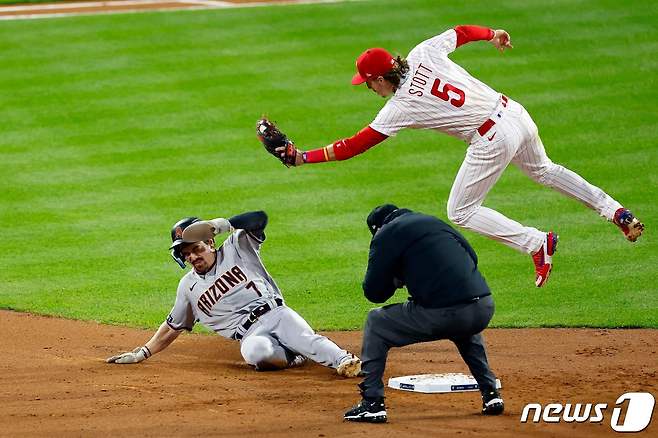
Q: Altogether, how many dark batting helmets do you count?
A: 1